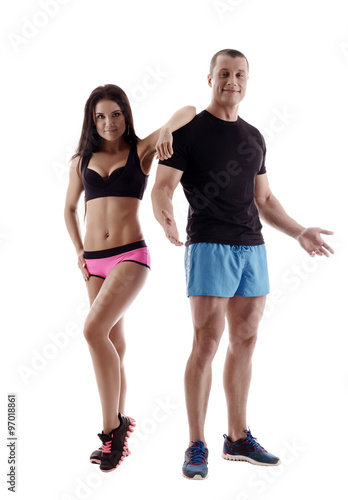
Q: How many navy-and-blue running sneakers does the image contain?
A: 2